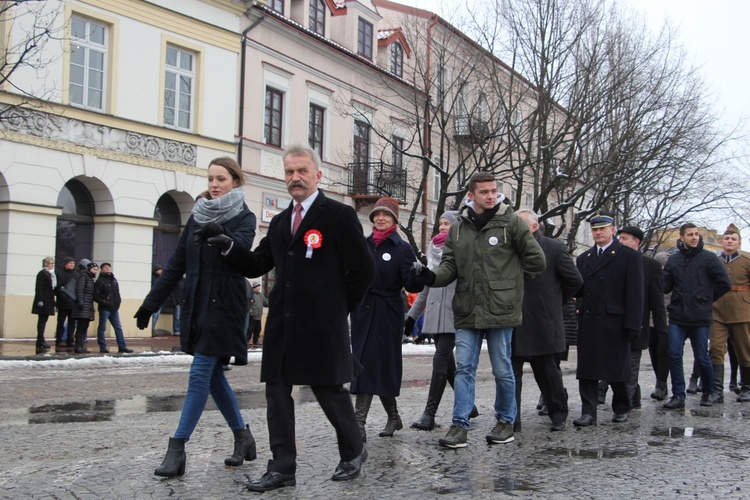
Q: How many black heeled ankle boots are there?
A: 2